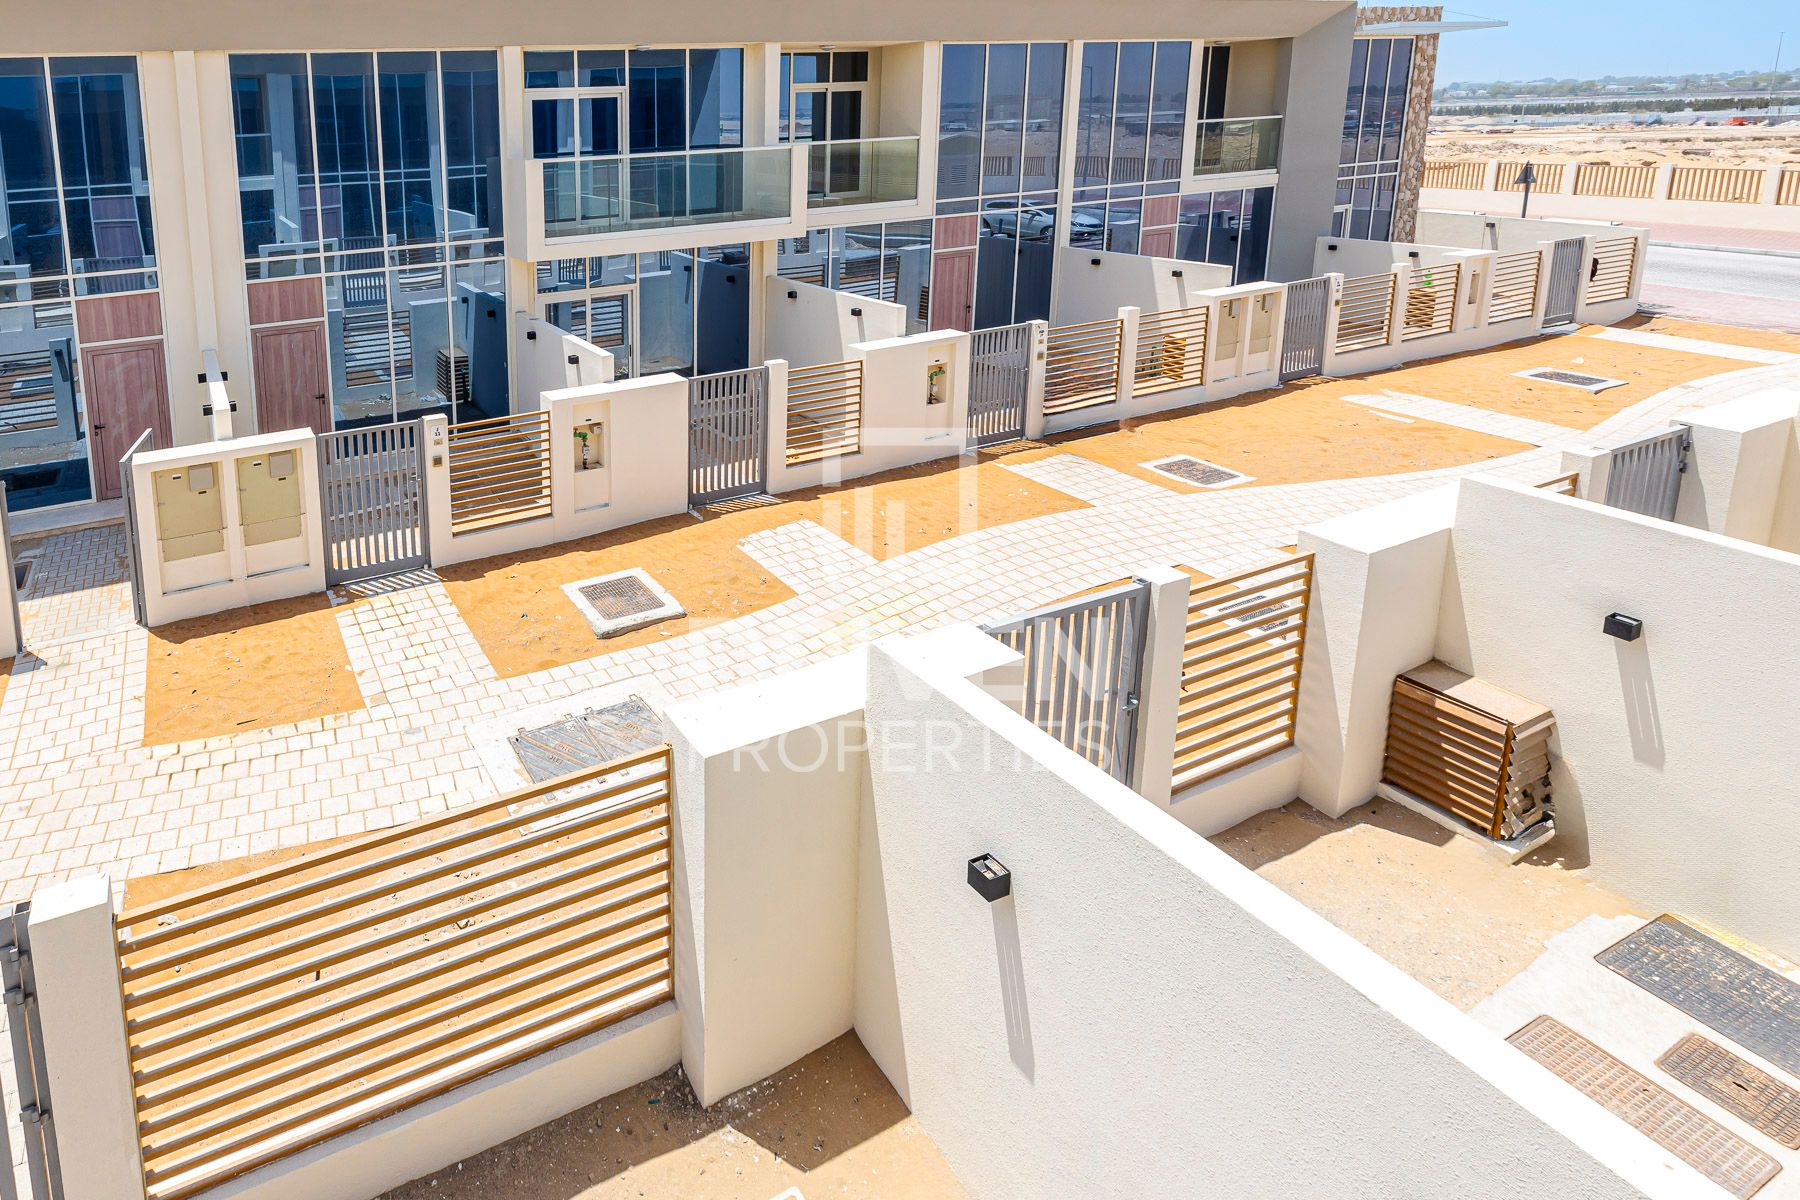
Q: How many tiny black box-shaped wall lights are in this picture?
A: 15